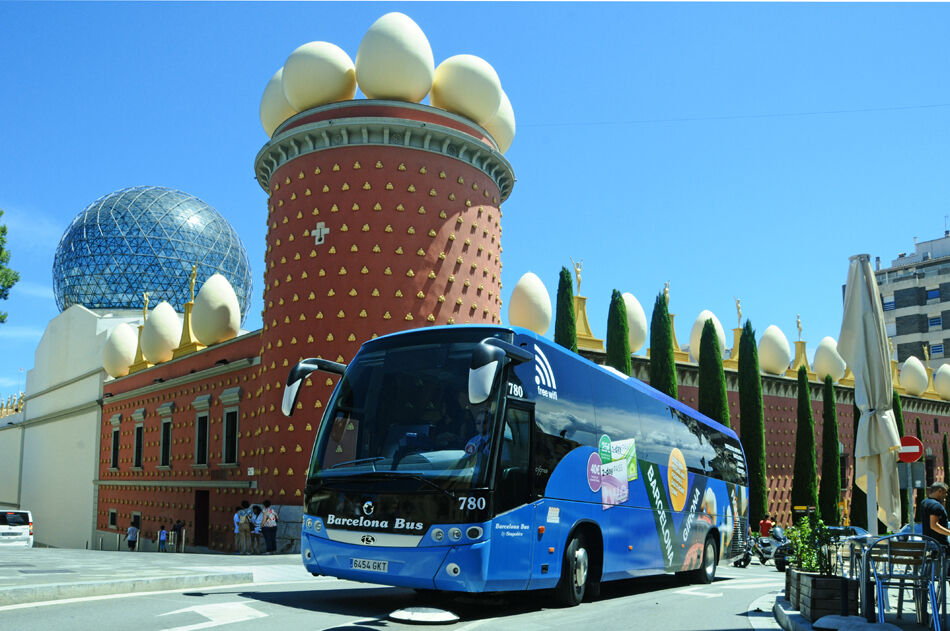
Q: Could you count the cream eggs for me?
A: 15